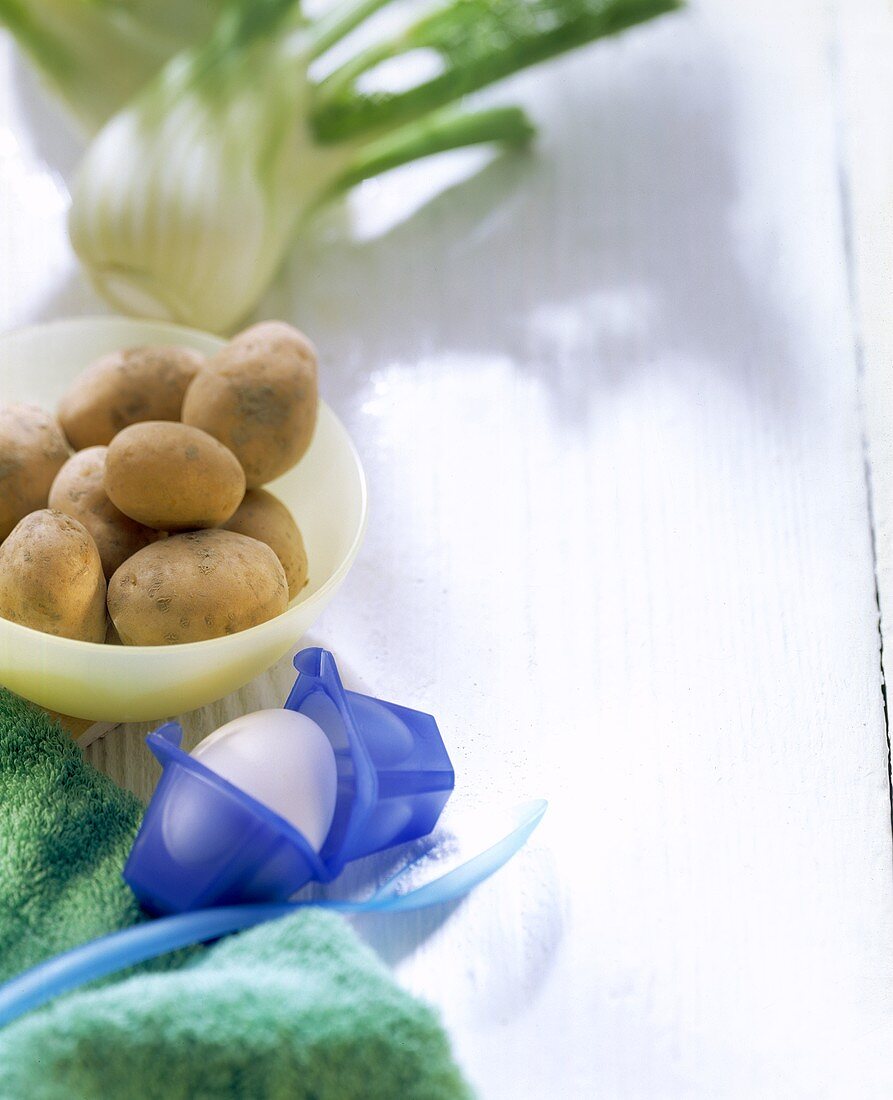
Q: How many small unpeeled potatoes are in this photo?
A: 8